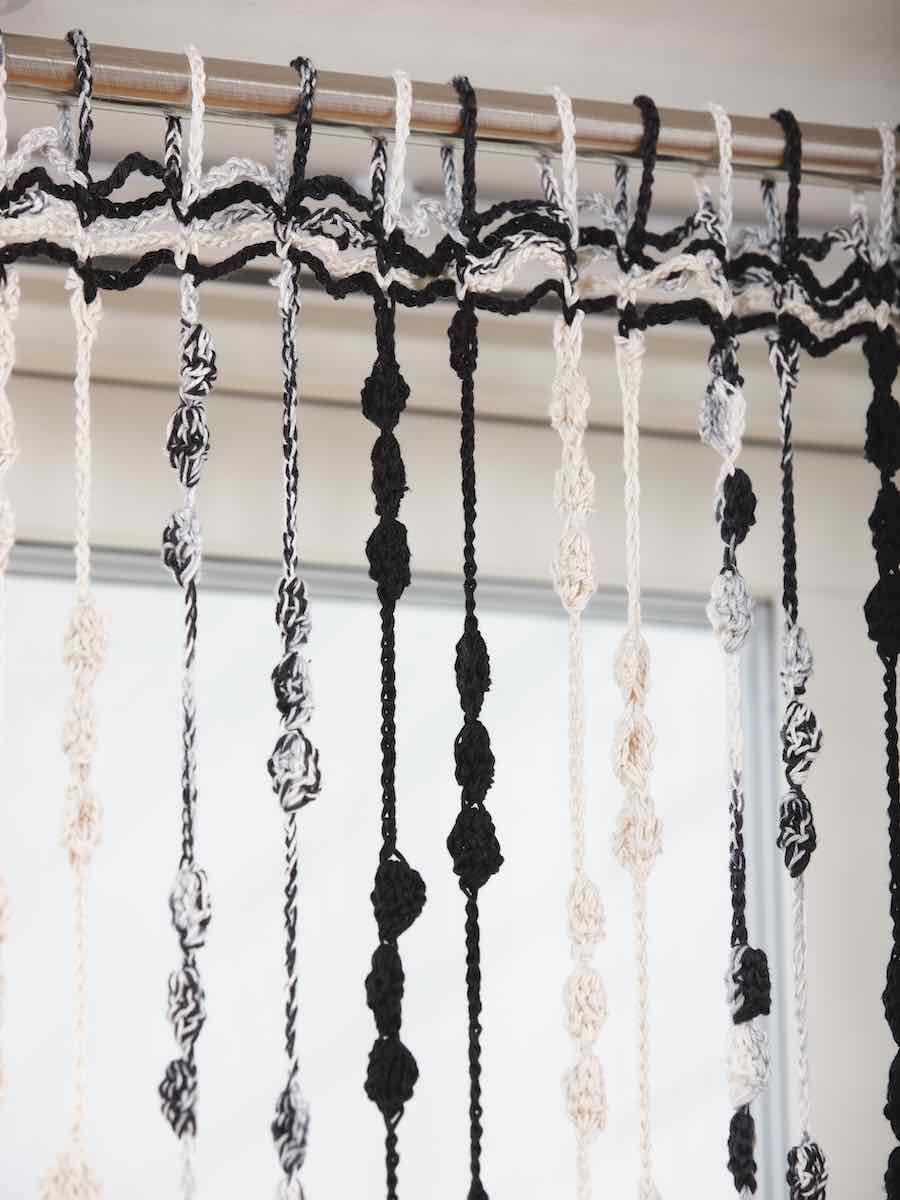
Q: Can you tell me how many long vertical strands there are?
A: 11